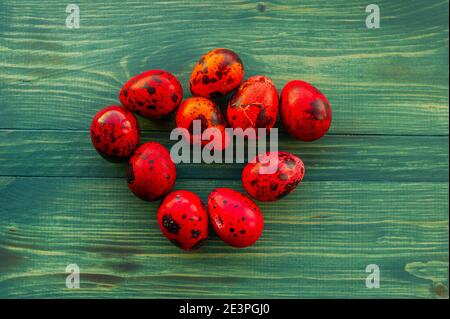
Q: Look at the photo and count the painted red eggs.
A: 10